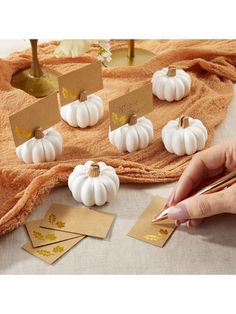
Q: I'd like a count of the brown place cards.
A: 7